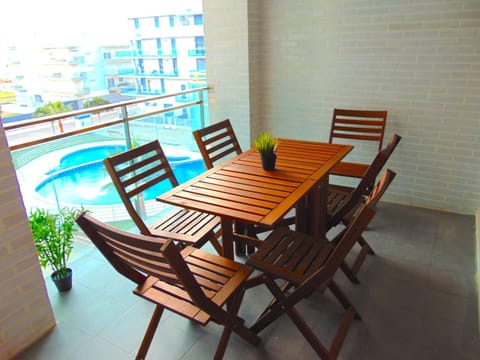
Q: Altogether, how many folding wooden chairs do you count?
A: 6